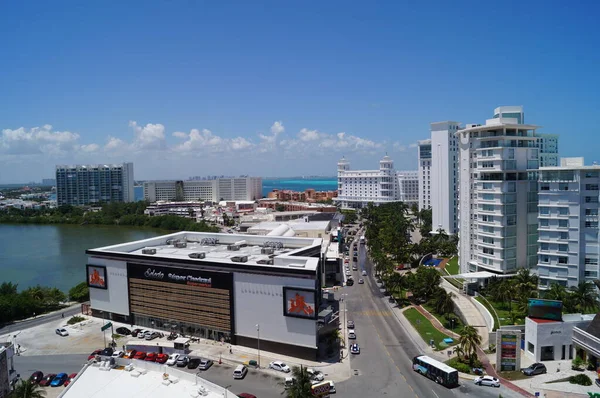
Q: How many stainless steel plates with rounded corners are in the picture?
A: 0